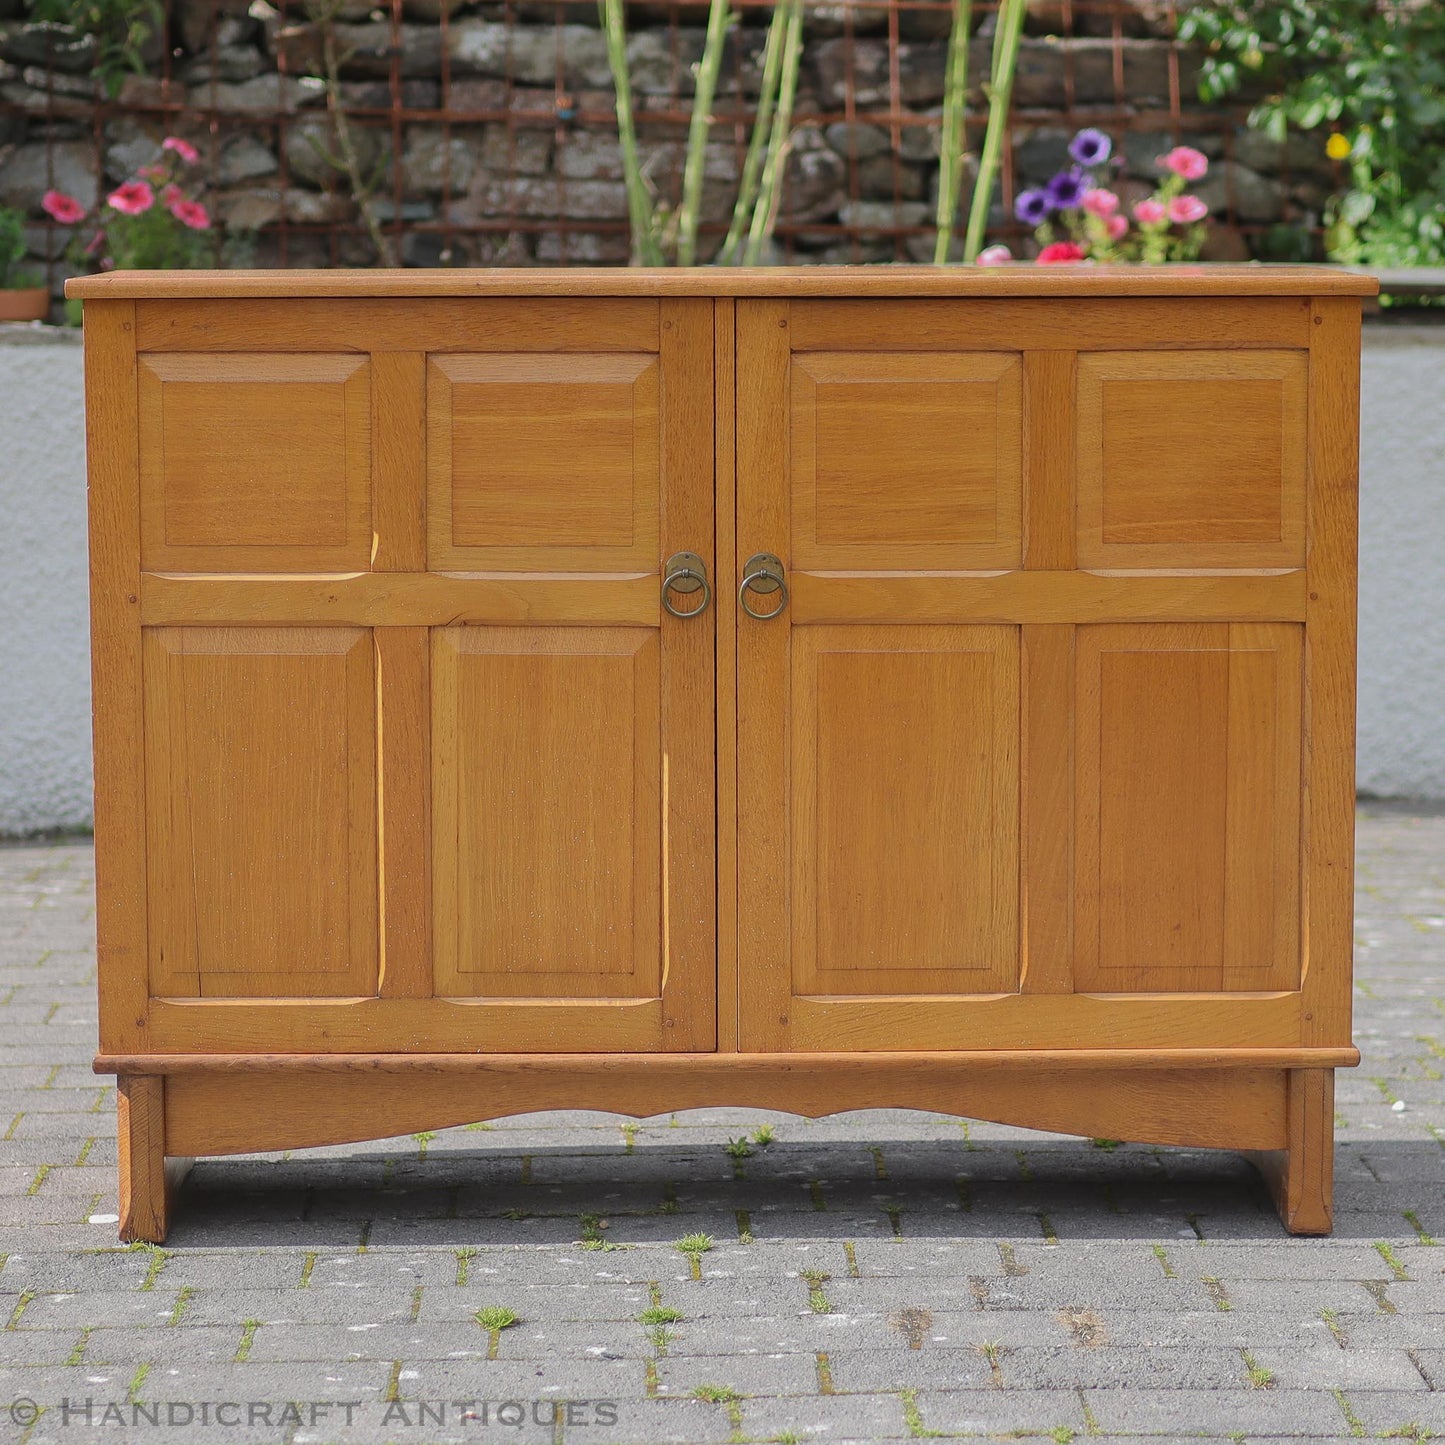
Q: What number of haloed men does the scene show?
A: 0